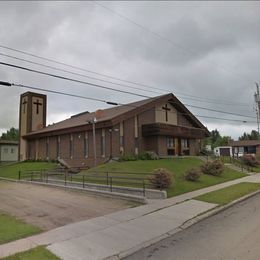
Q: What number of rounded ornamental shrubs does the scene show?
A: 4